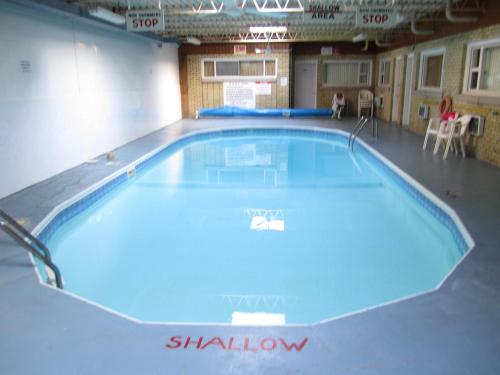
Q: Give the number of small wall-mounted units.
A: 3